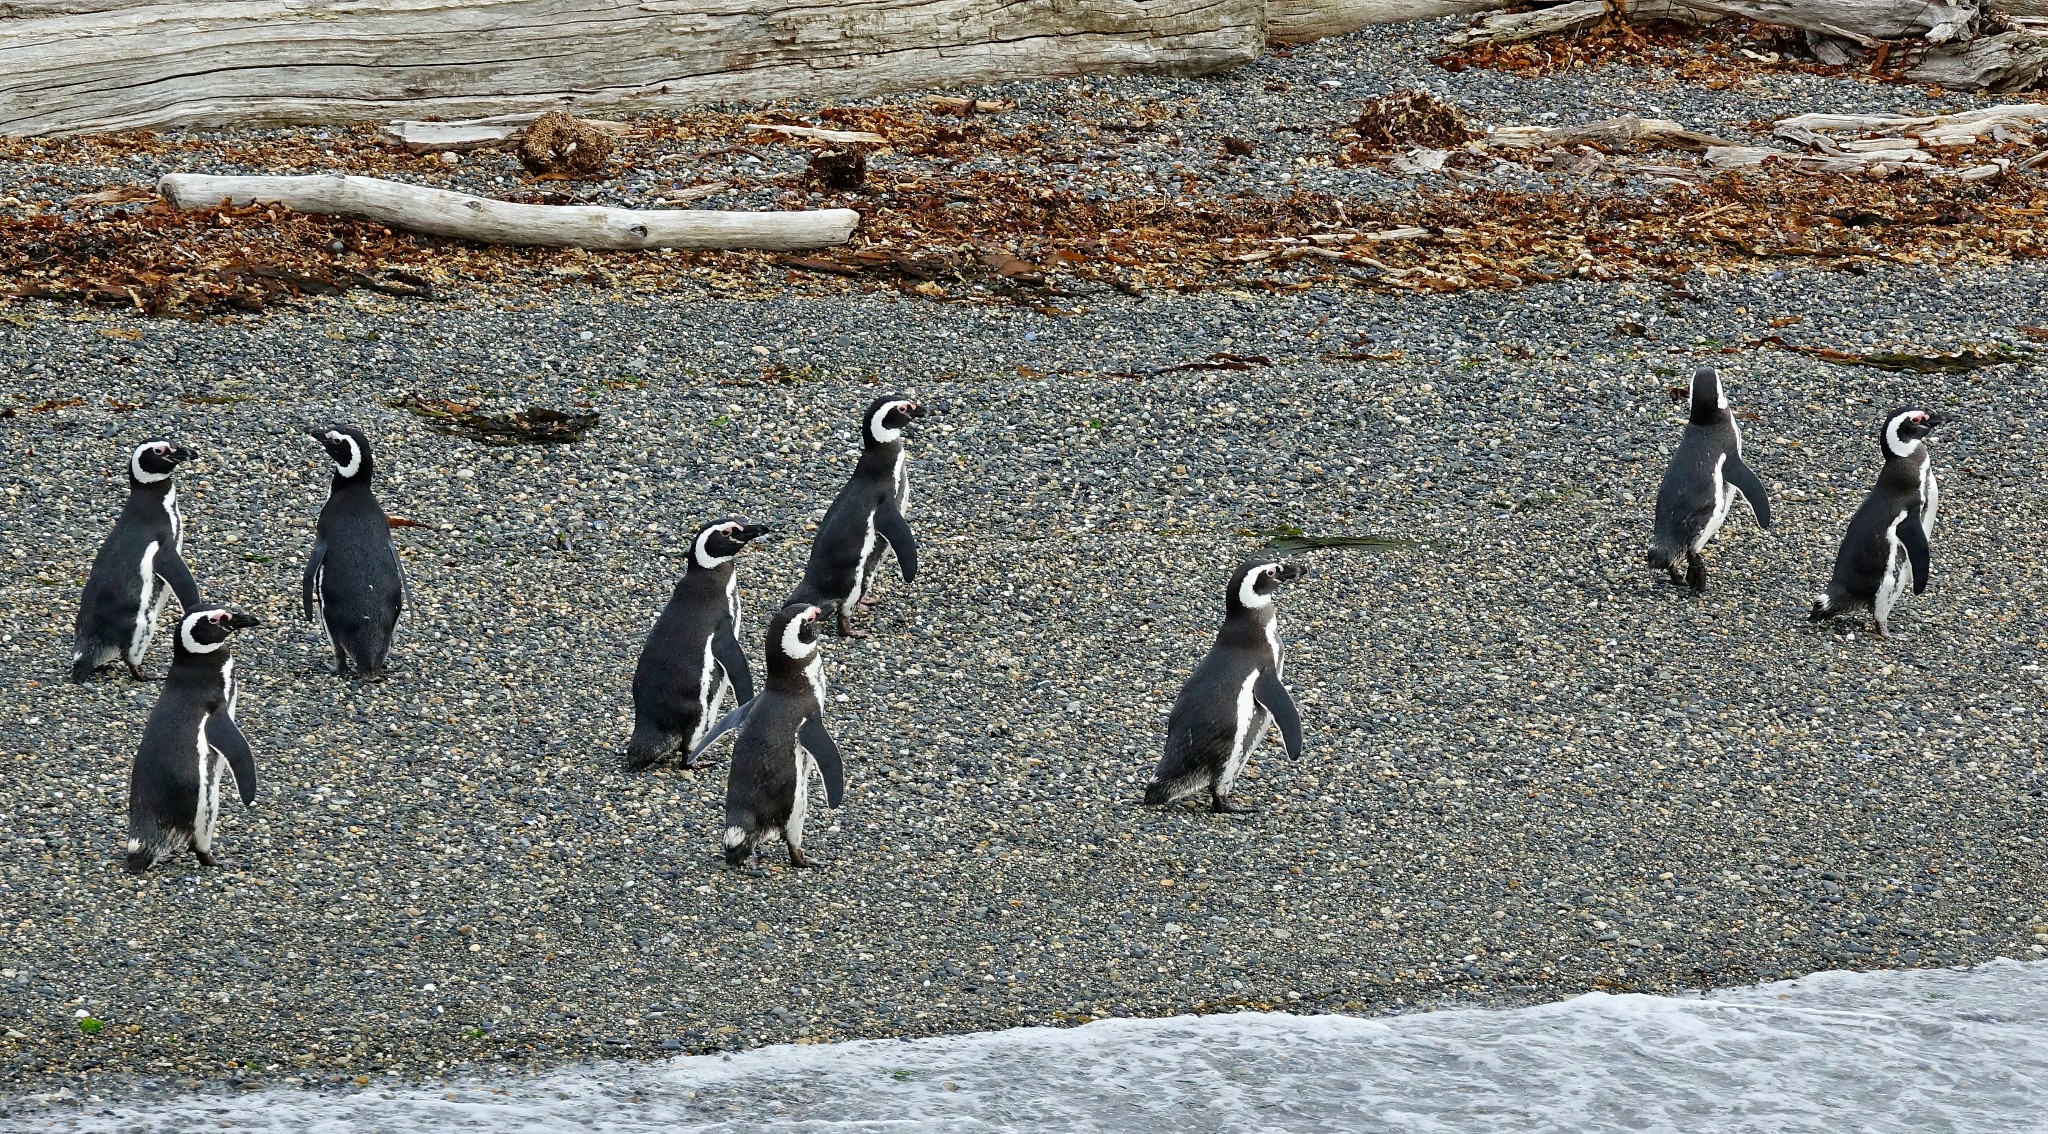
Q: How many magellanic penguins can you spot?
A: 9